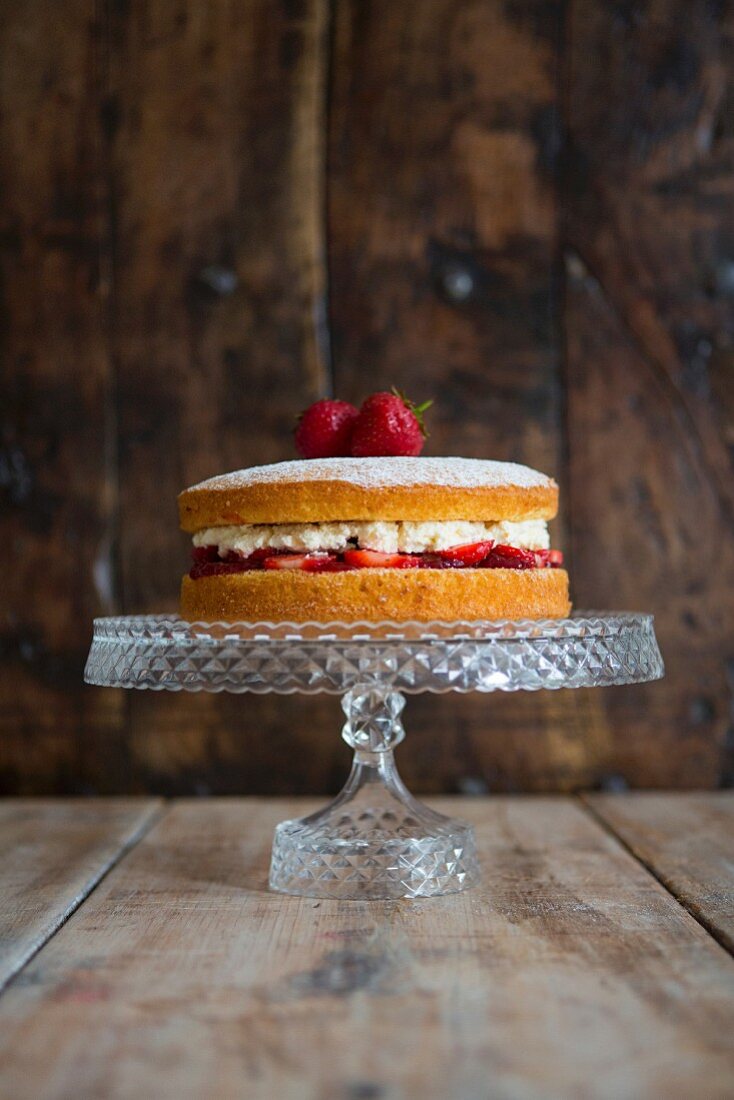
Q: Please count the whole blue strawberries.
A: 0